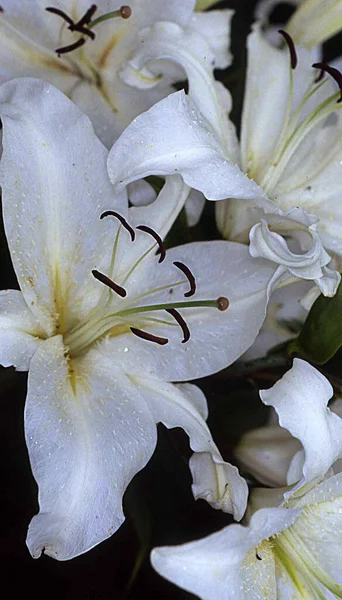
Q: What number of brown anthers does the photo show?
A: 13